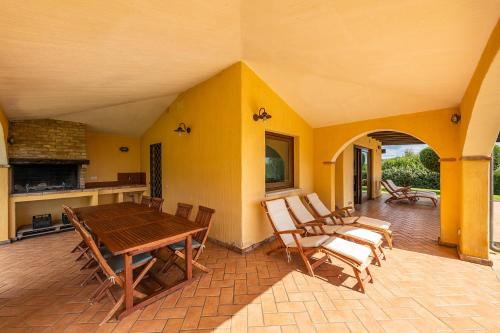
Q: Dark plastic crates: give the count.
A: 2